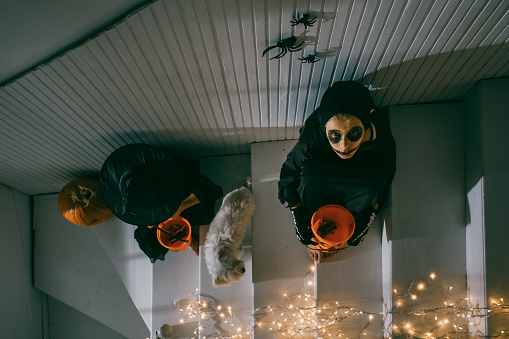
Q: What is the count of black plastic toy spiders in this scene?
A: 3